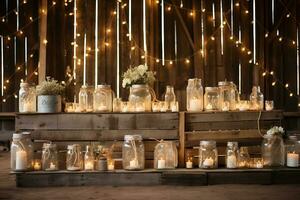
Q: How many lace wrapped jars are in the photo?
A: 0